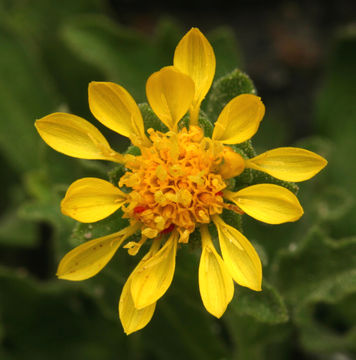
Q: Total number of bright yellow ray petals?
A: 13